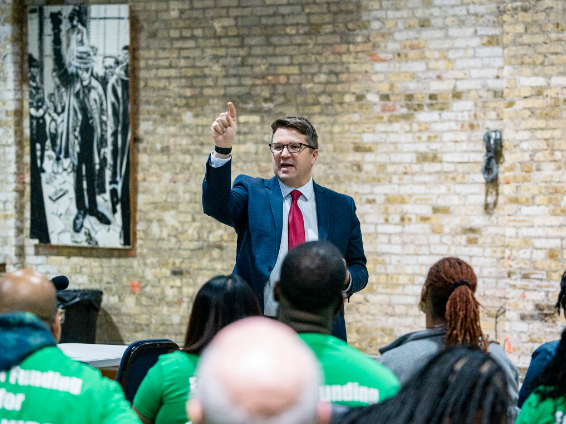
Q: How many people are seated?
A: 8